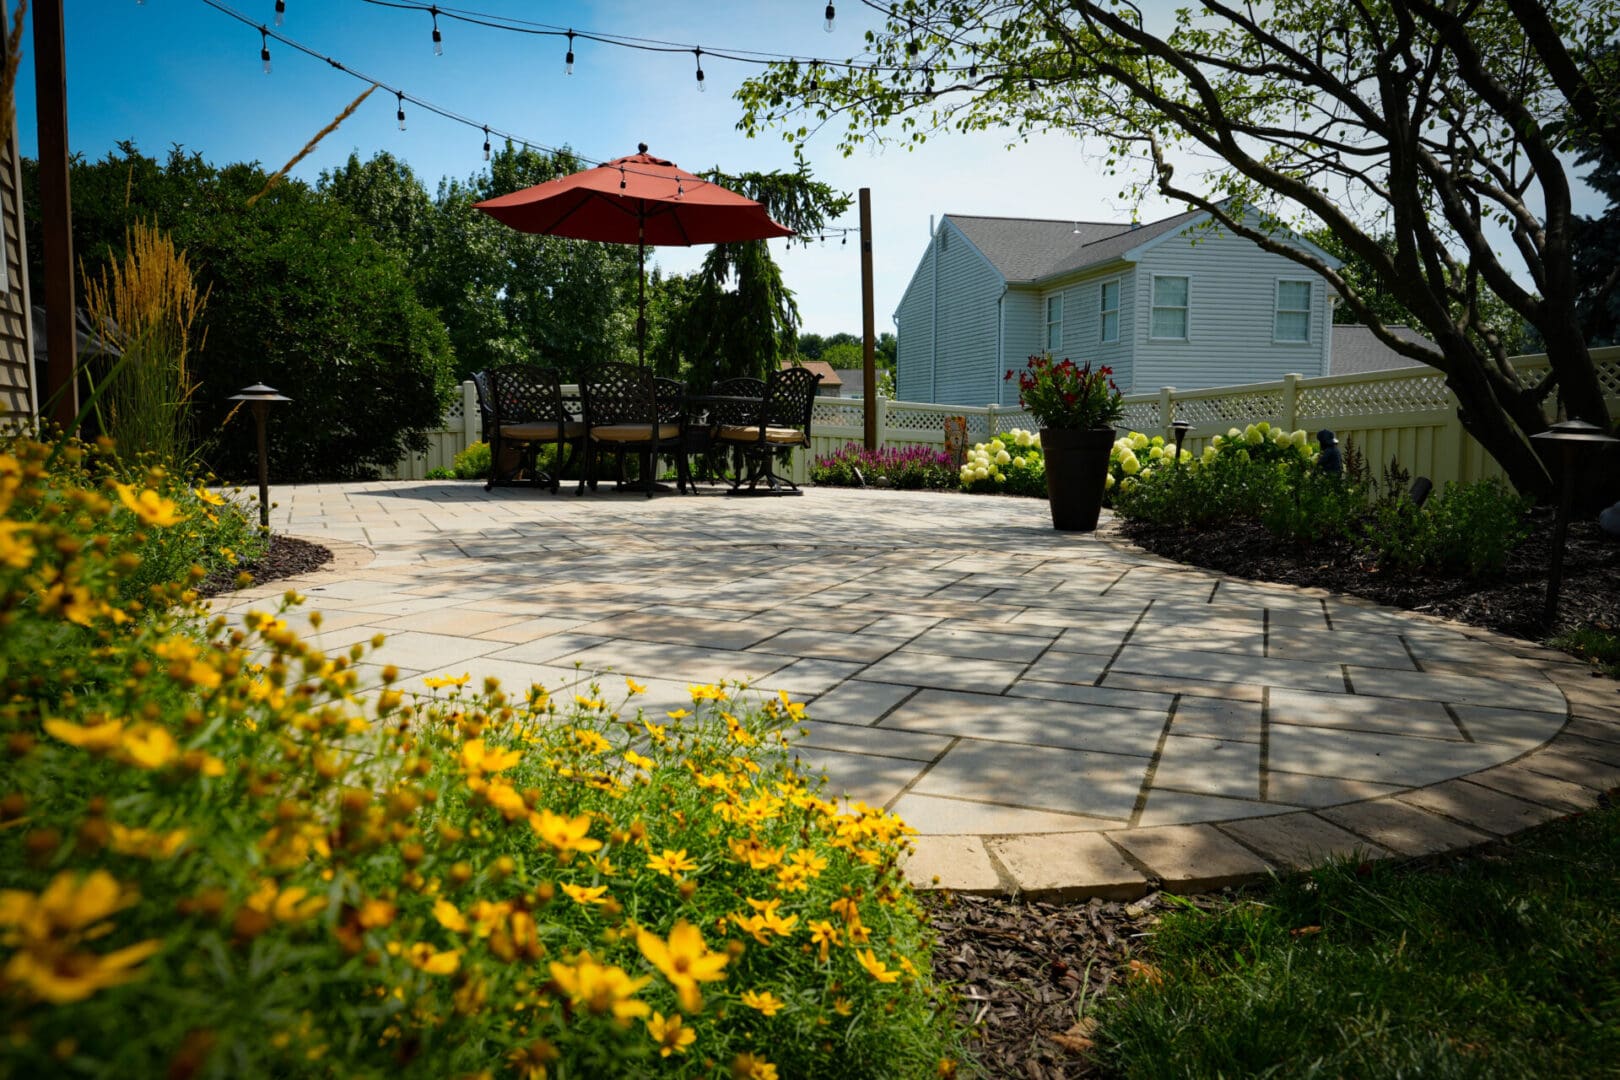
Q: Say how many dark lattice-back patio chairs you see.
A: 6